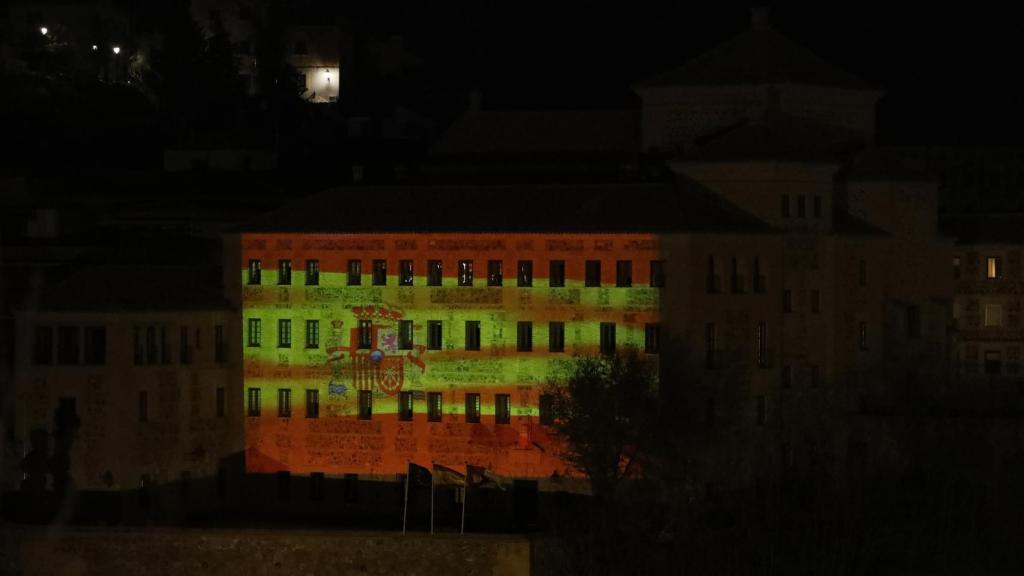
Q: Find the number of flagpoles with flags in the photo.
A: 3